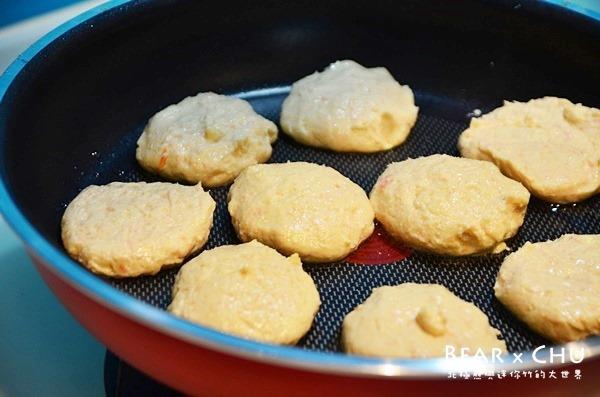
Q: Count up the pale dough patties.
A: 9